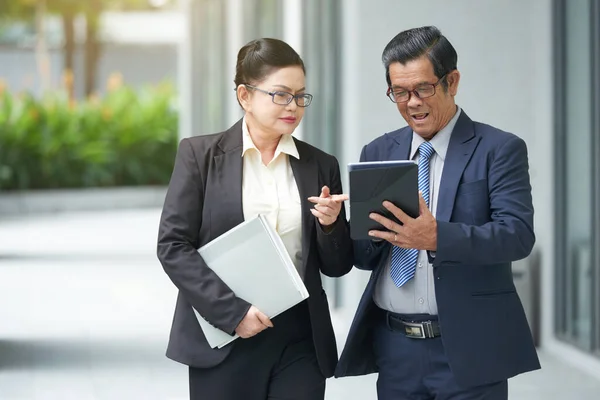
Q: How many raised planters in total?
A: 1